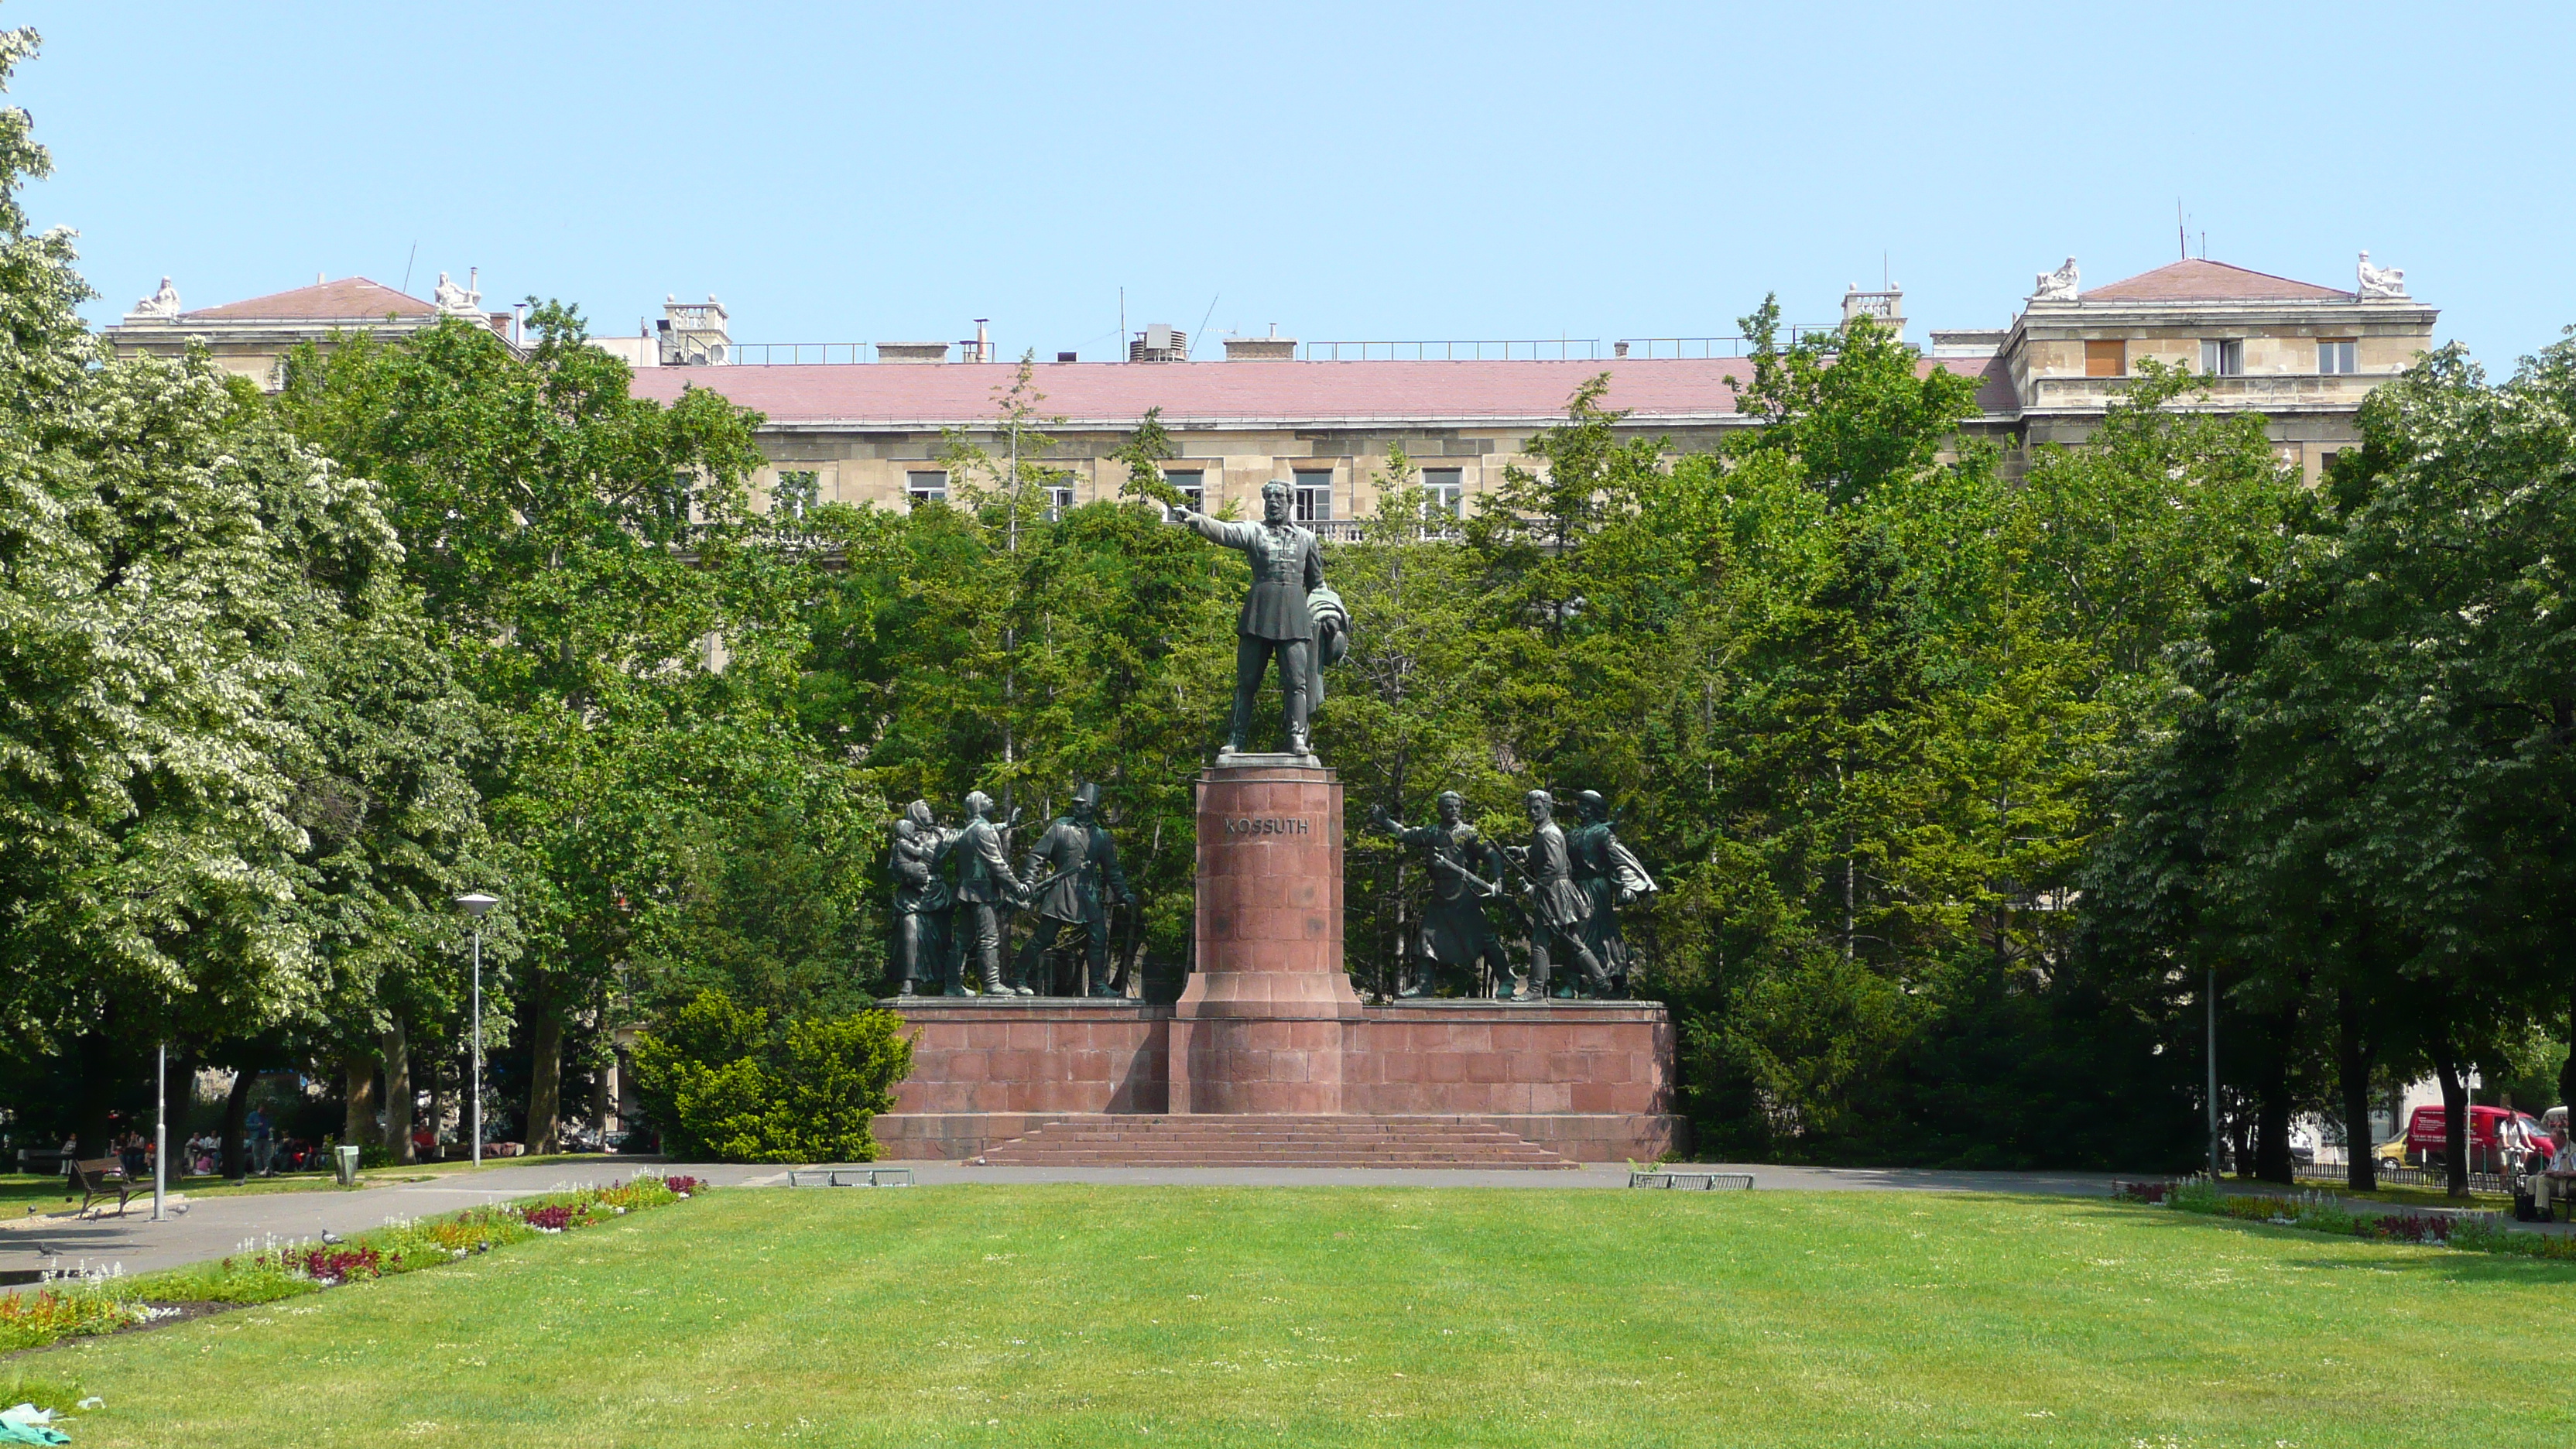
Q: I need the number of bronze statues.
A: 7